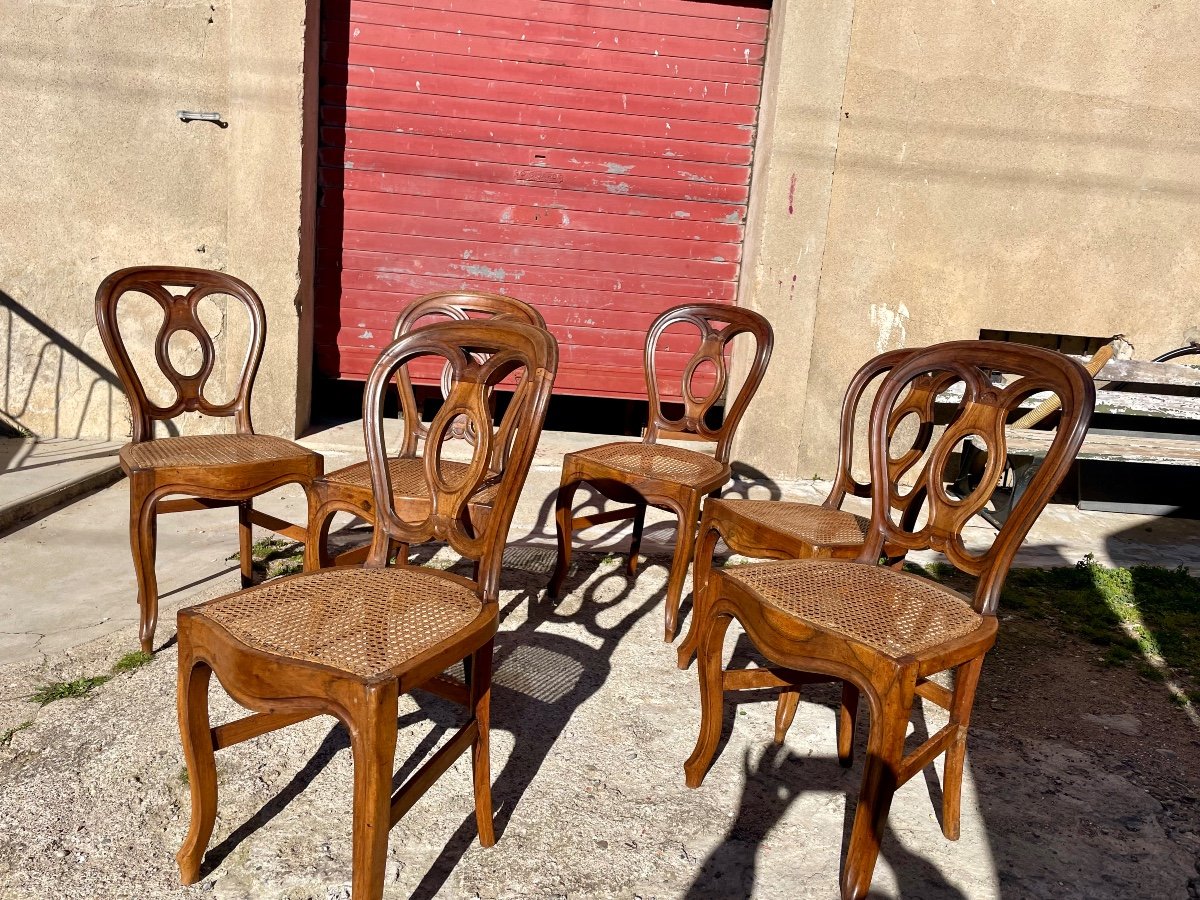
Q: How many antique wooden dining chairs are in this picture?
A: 6